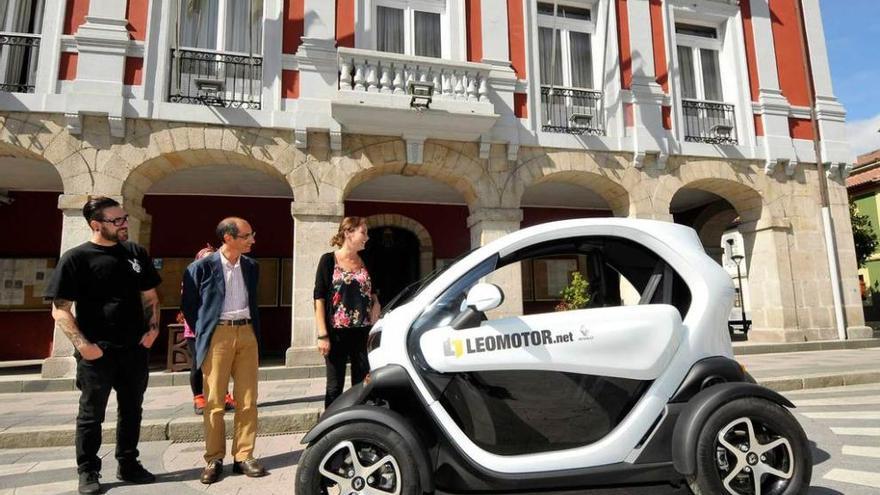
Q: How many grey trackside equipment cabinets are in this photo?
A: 0